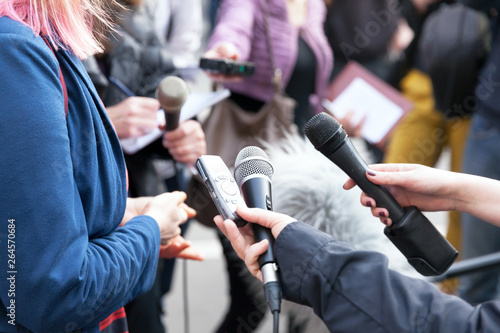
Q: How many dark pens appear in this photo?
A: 1